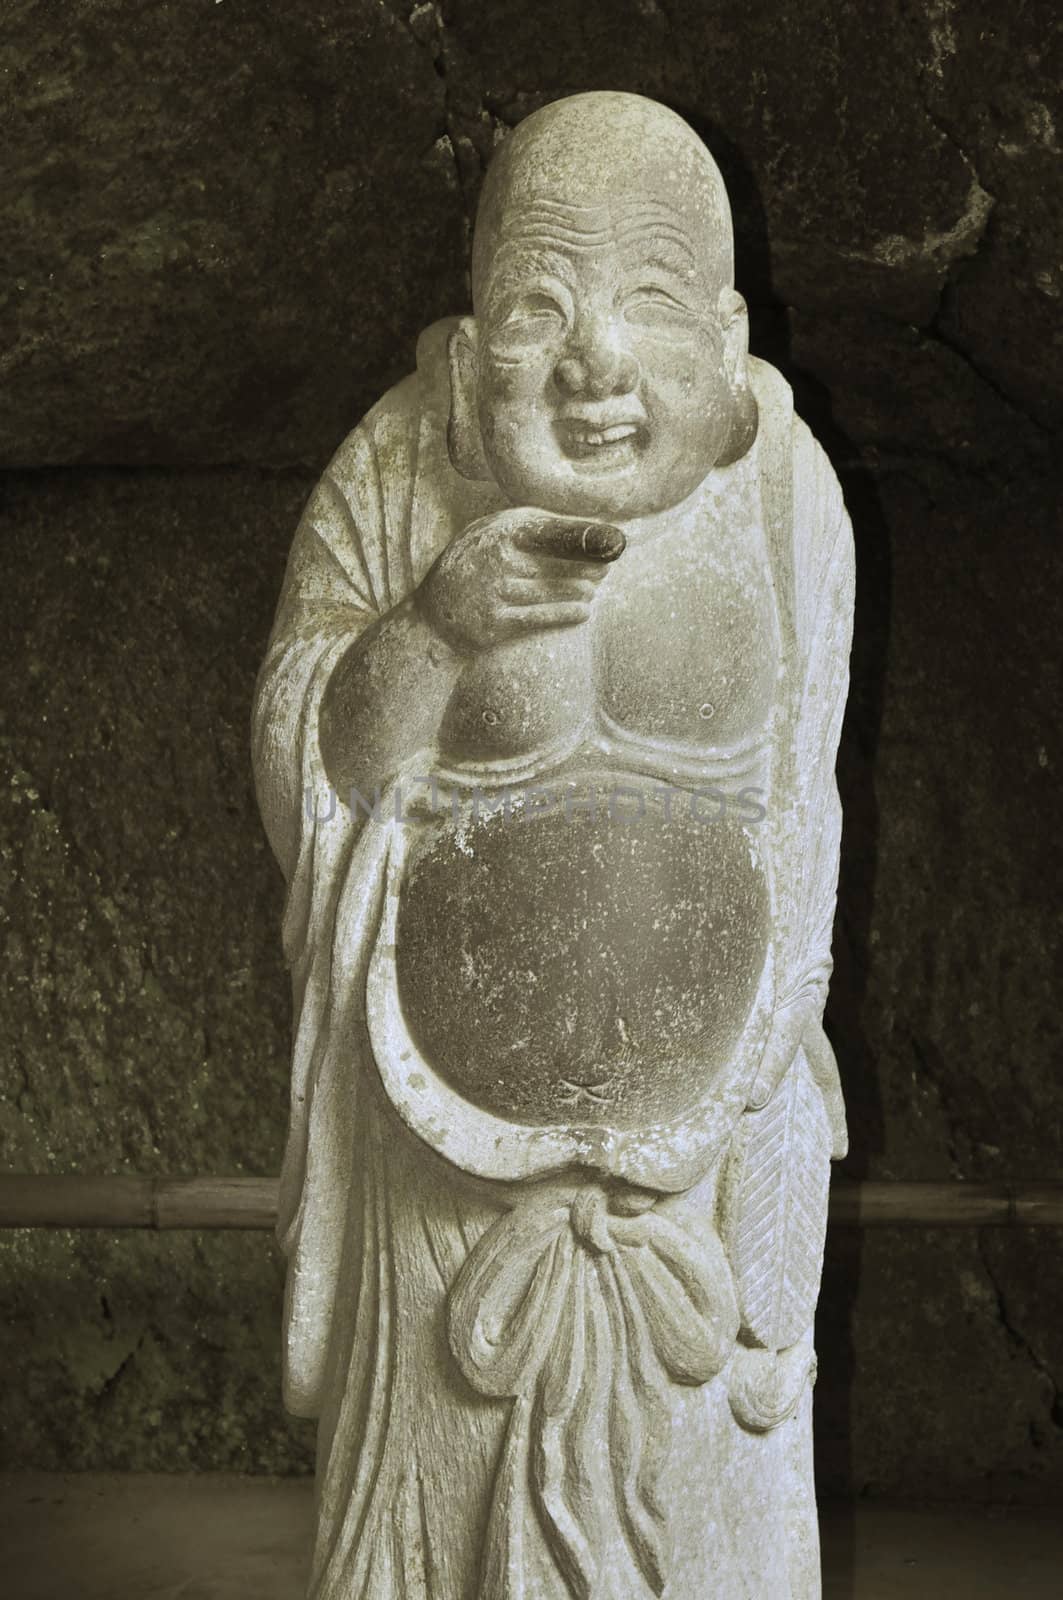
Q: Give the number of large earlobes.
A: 2